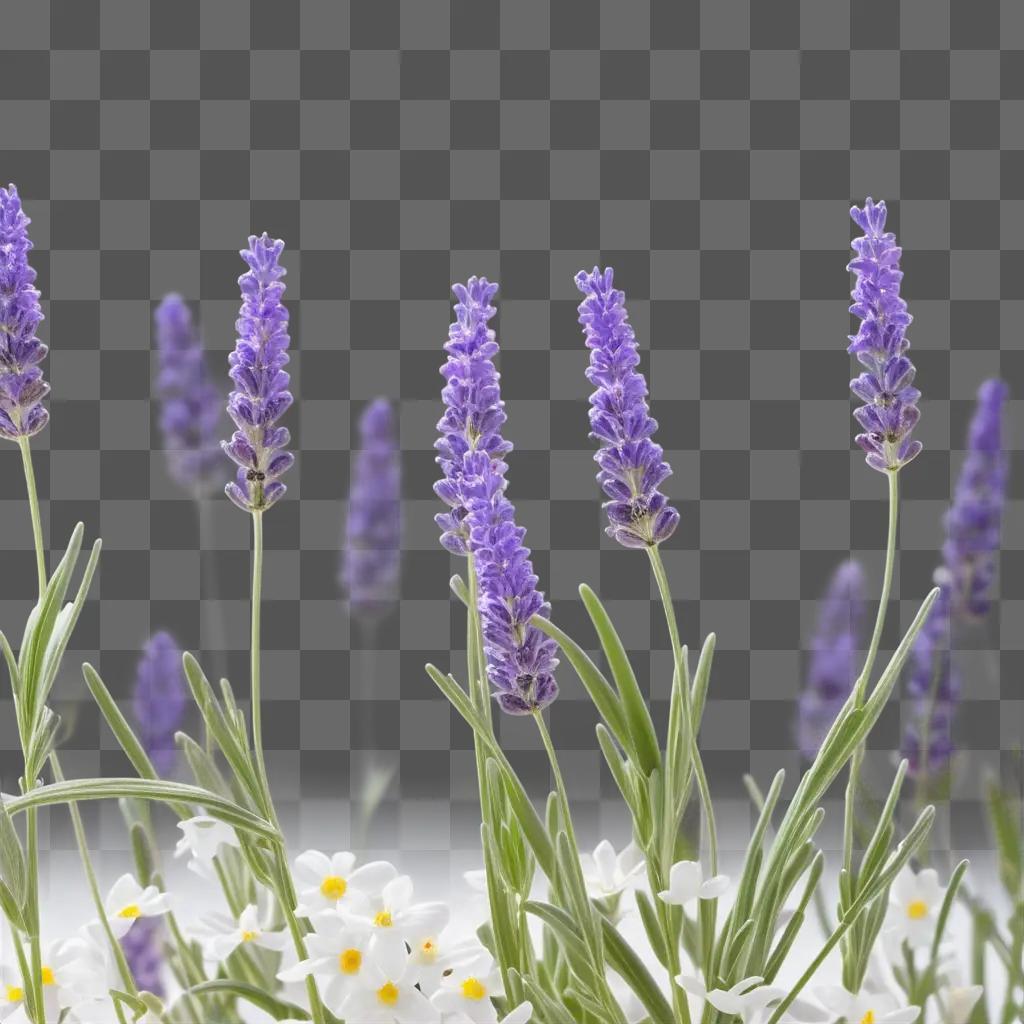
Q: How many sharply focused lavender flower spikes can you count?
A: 6